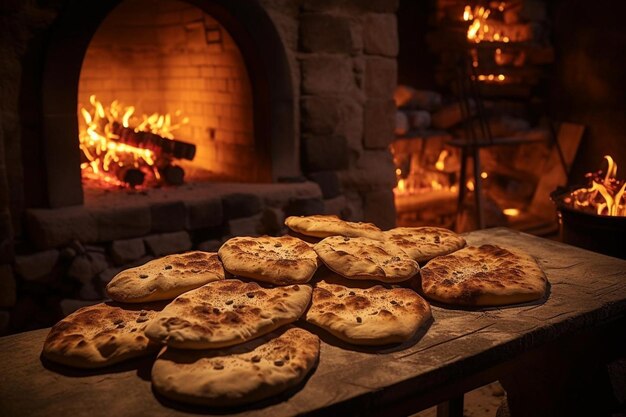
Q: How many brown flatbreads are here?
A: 10